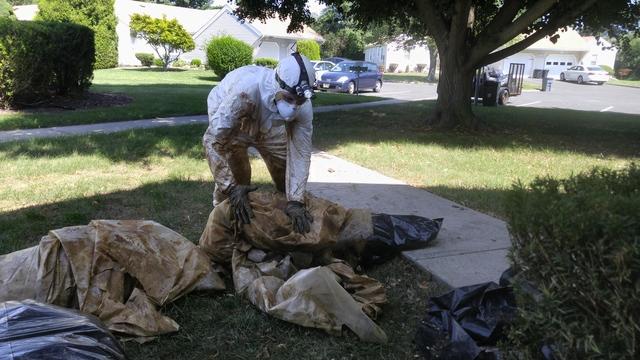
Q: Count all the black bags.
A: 3